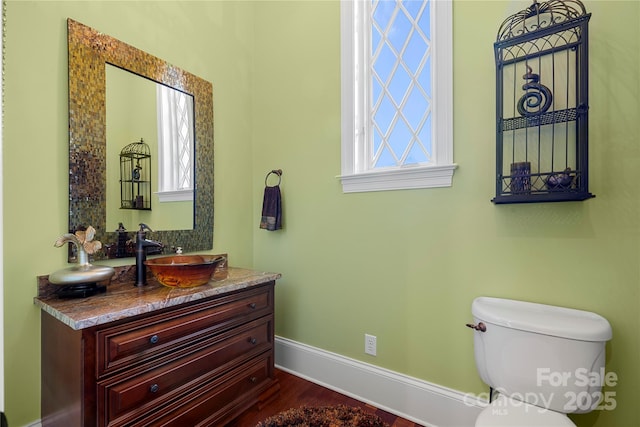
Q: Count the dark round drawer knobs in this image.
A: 5